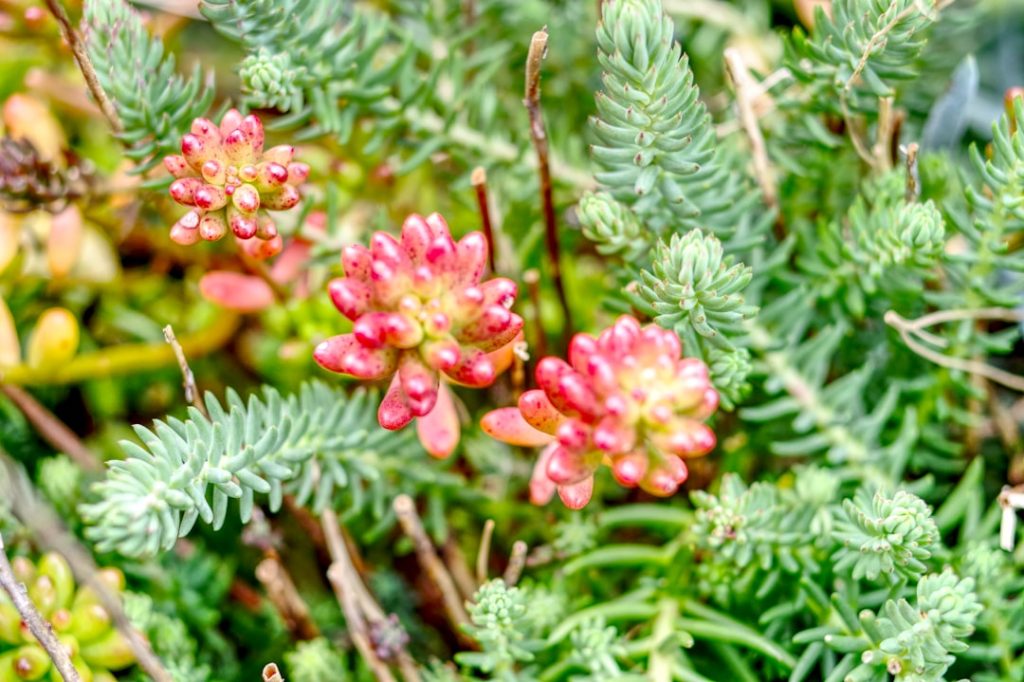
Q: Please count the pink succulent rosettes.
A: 3